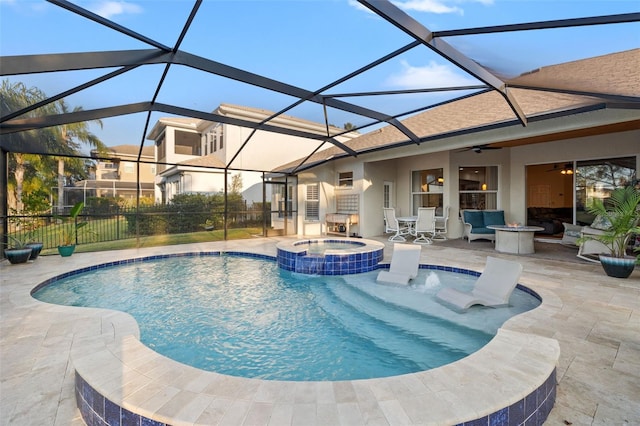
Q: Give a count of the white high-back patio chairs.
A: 3